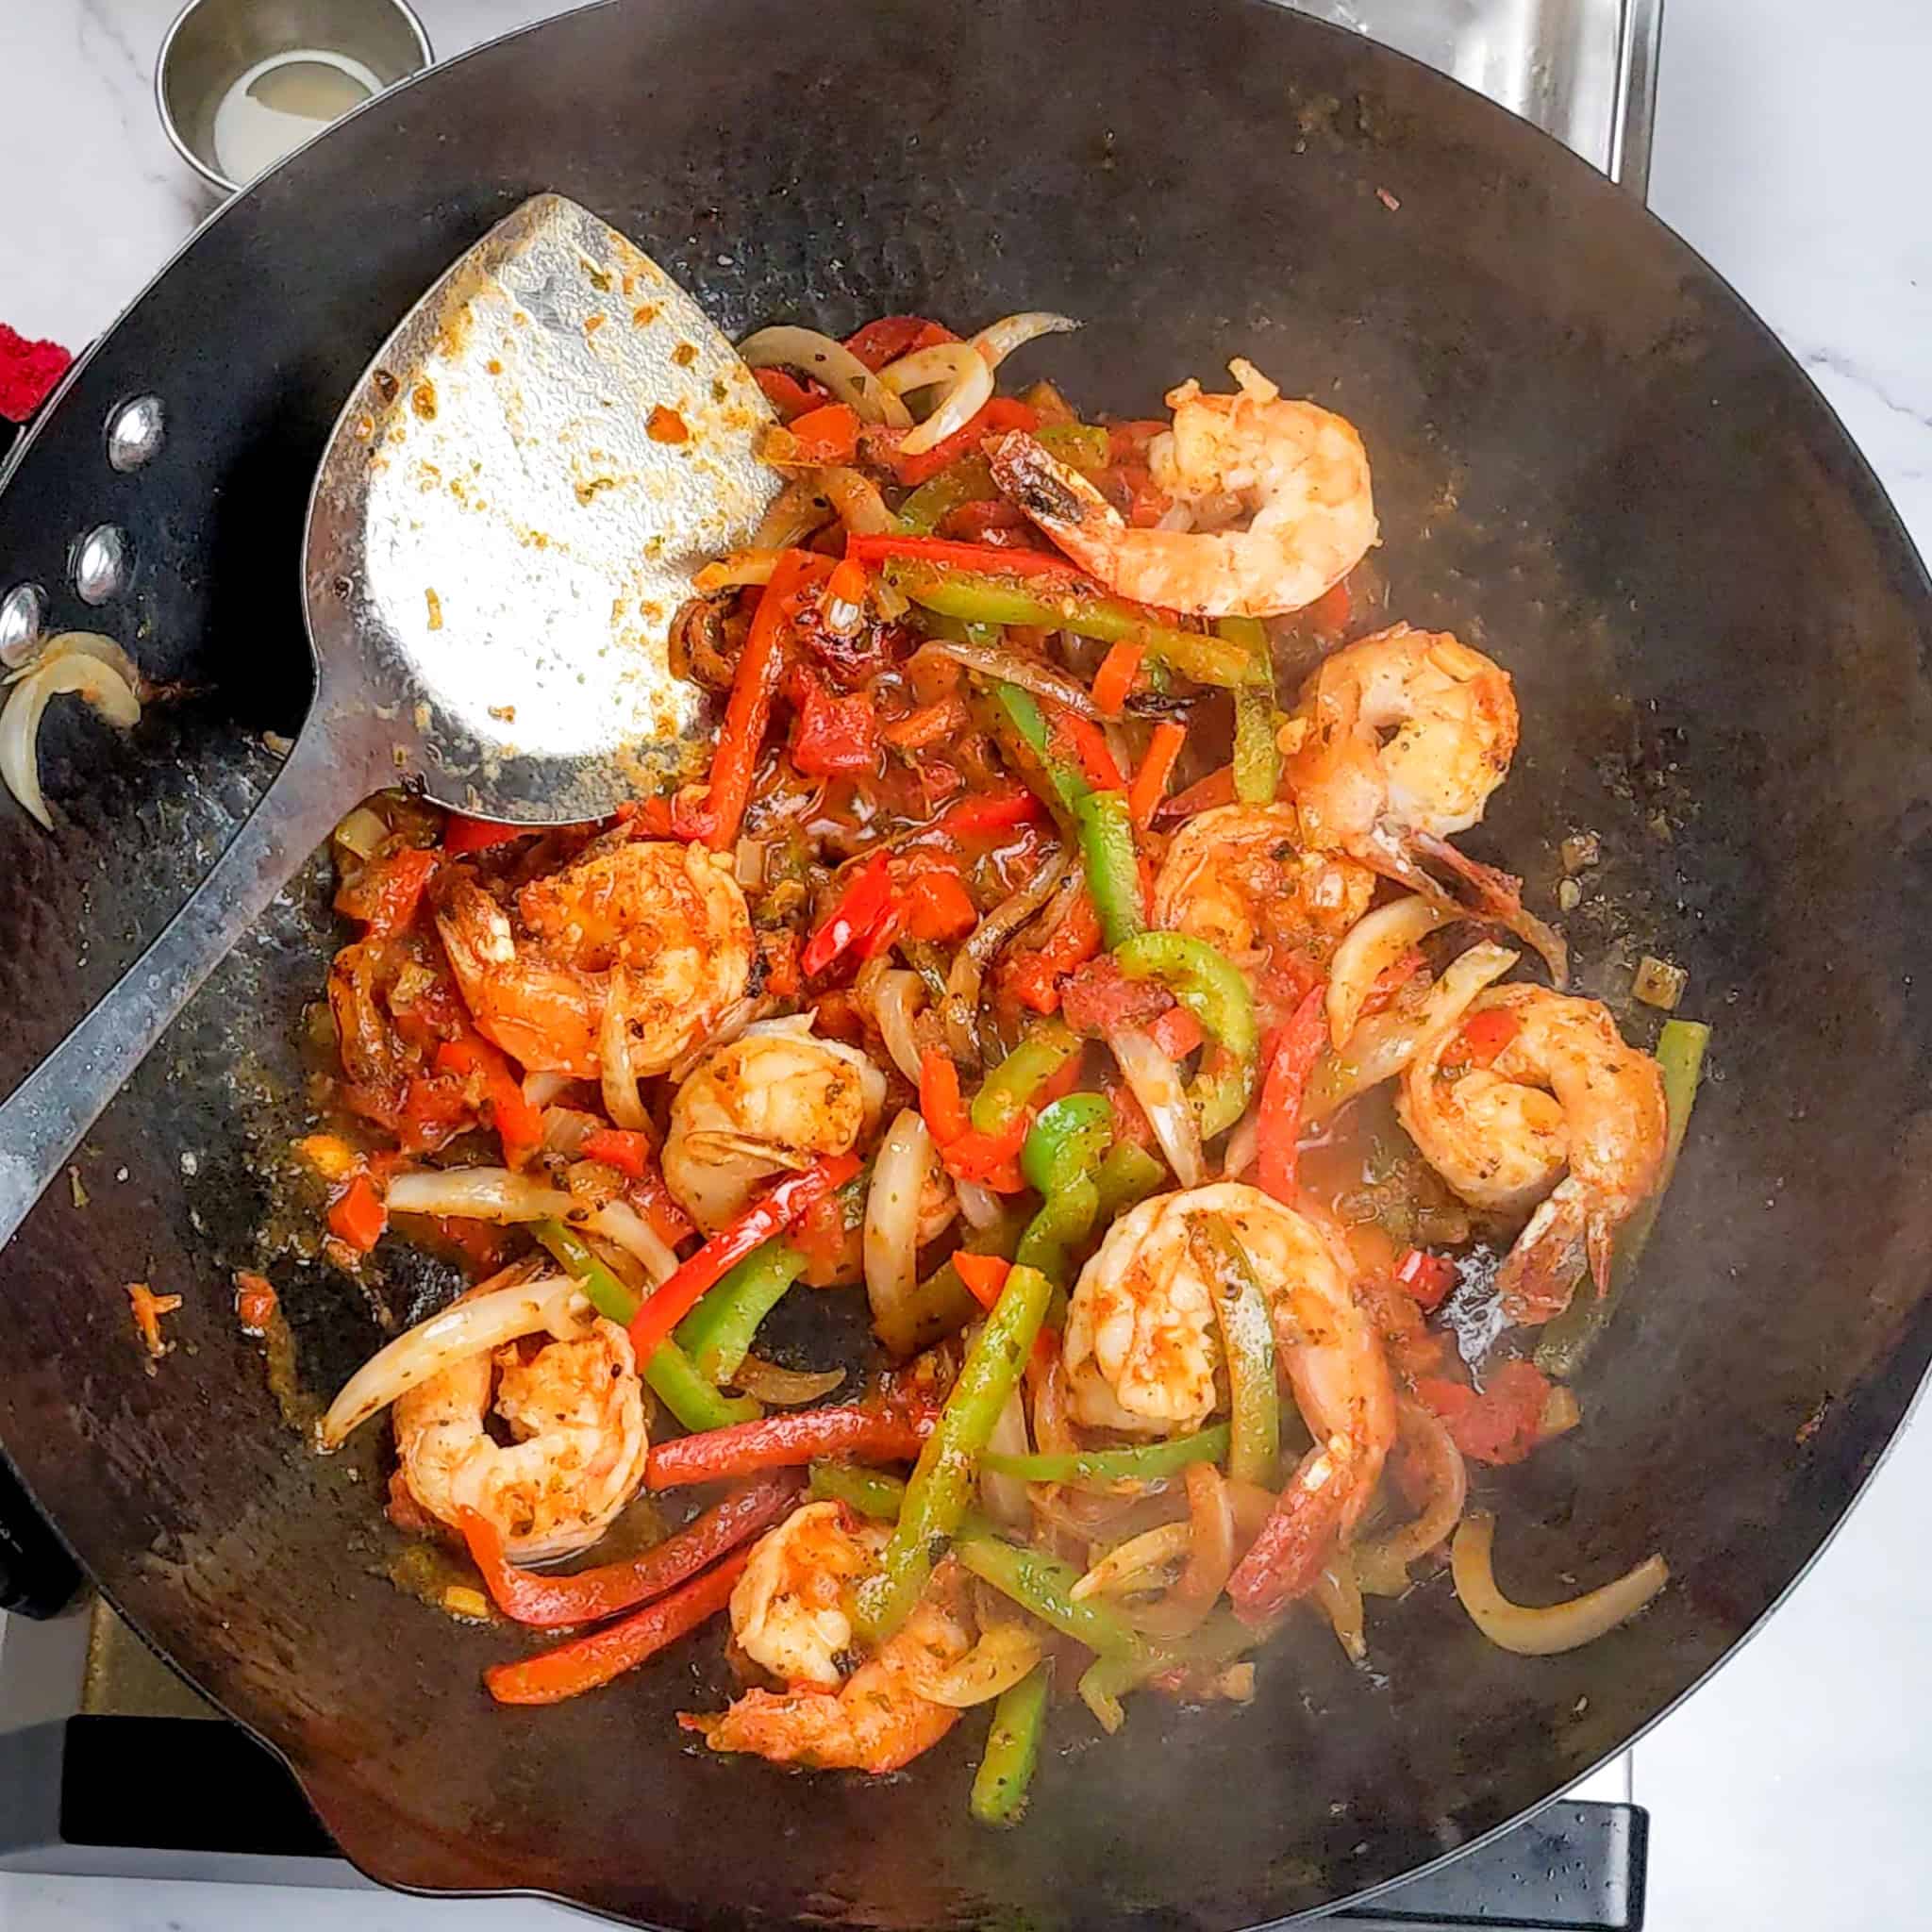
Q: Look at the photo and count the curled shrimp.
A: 9